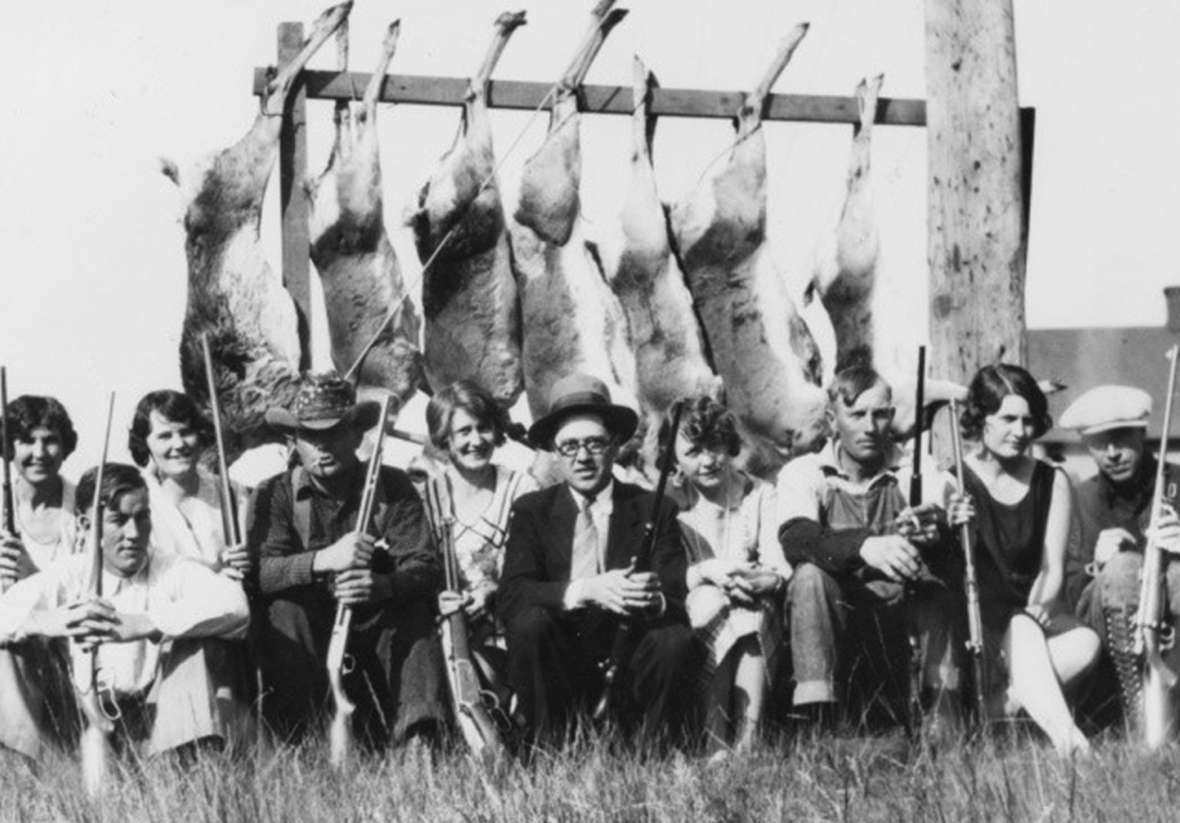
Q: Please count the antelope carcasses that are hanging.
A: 7